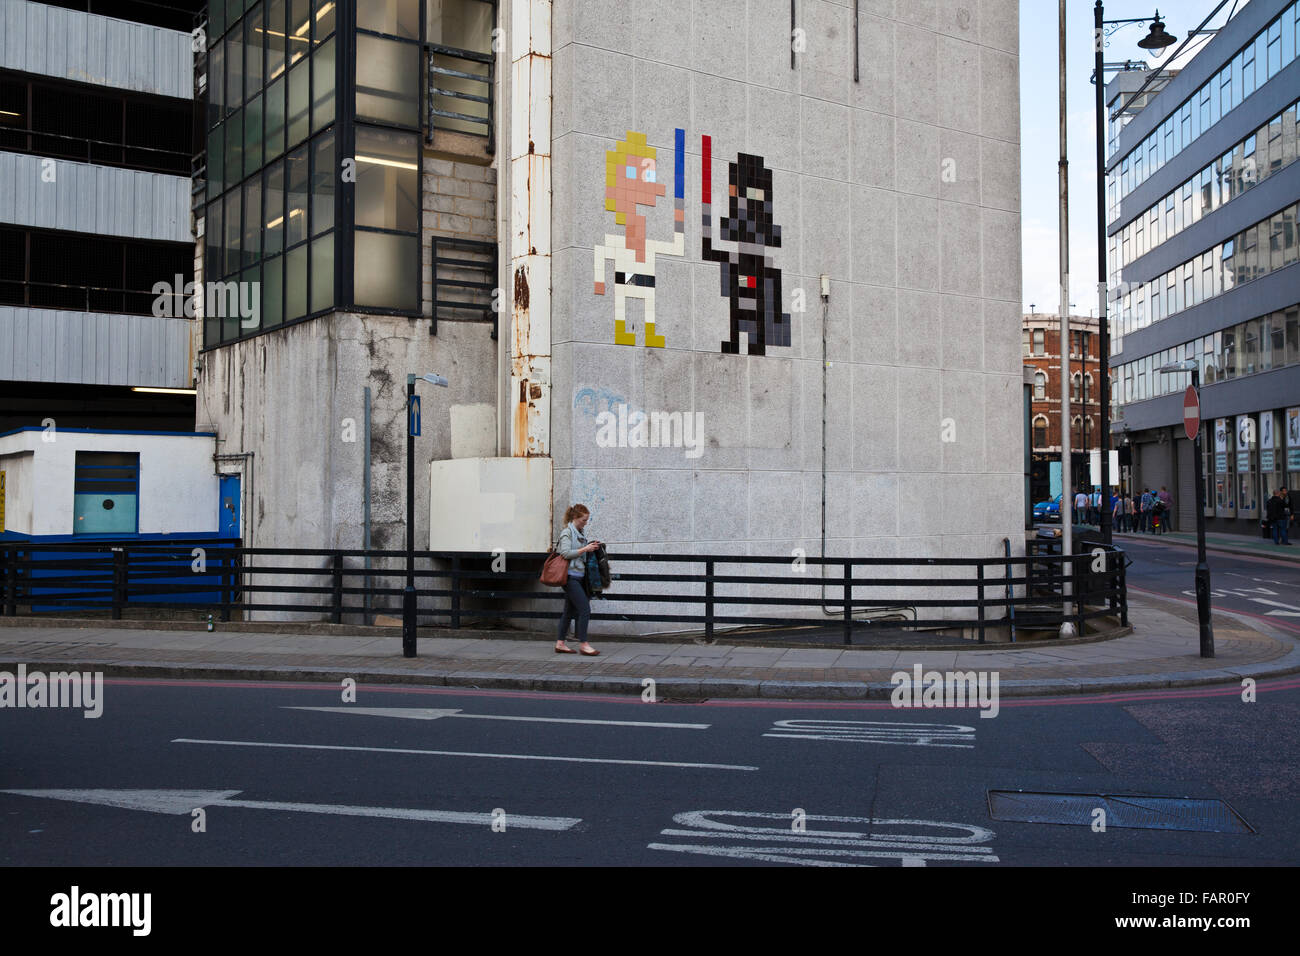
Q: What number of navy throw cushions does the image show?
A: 0